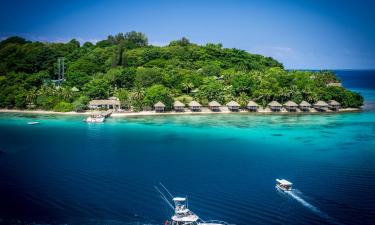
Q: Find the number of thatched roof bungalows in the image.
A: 11